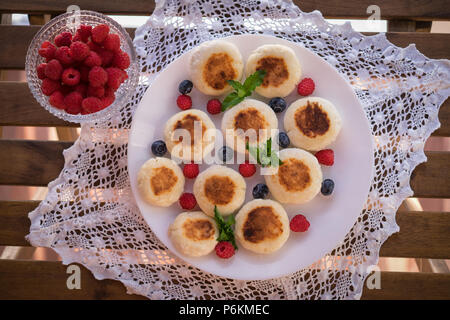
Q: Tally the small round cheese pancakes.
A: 10